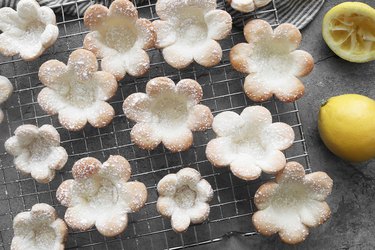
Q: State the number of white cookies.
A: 14